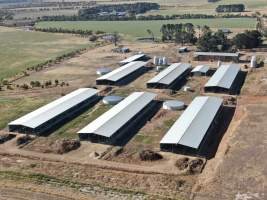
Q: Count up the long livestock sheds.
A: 6